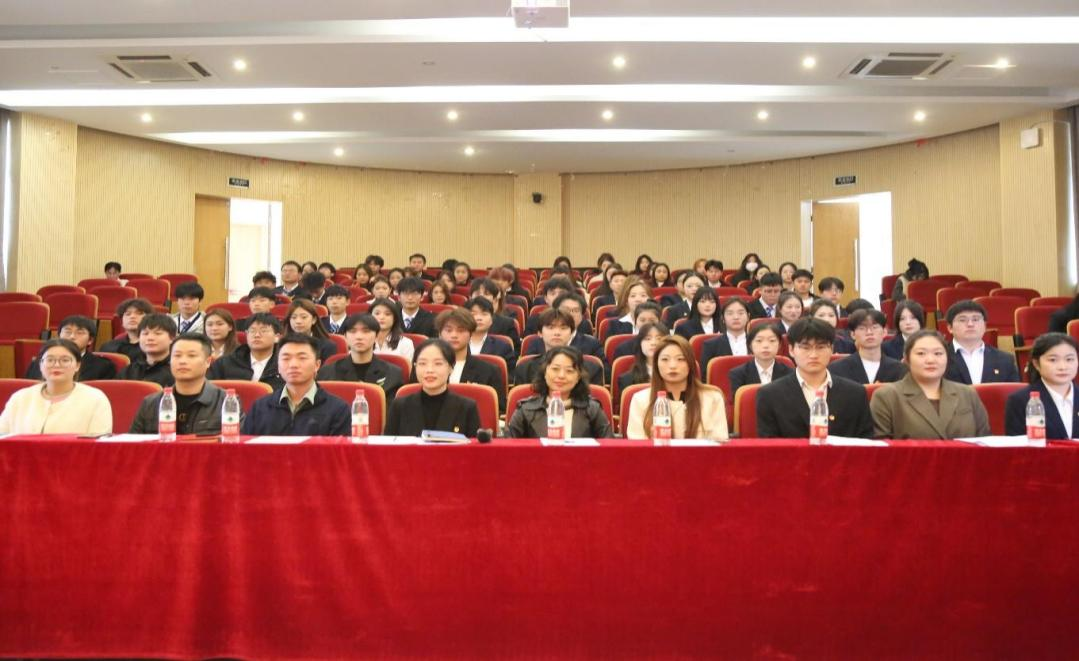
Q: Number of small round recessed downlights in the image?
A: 12